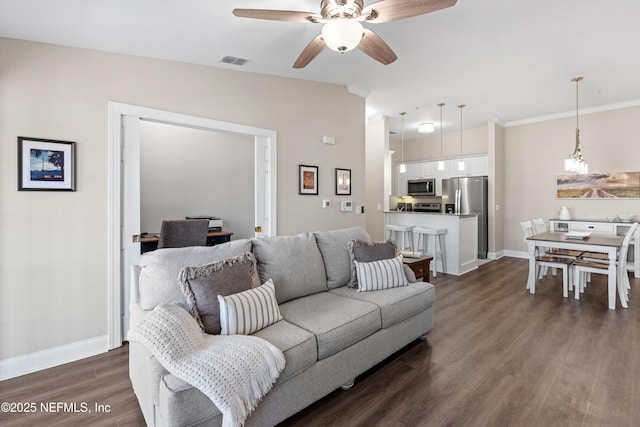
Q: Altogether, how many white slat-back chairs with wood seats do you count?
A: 4